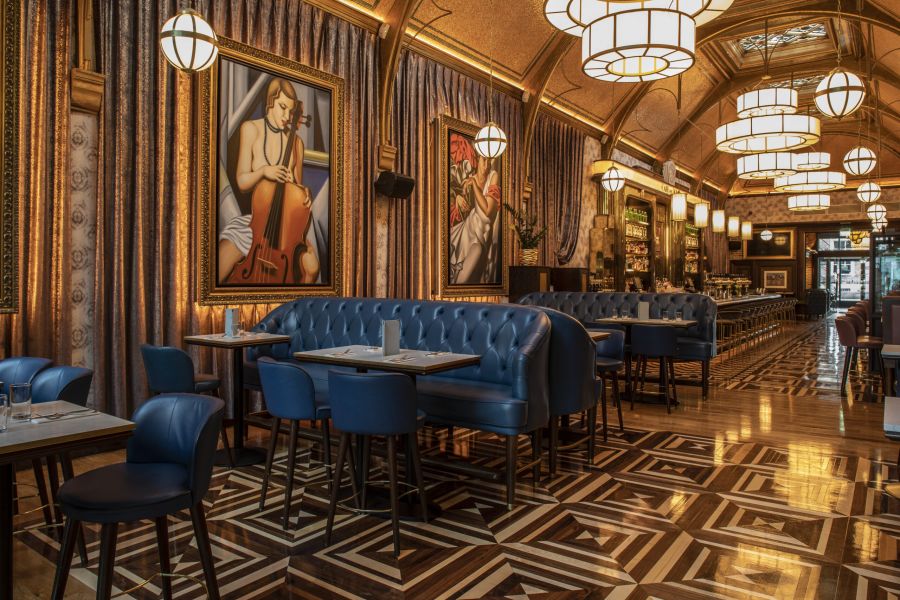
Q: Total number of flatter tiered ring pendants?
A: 3